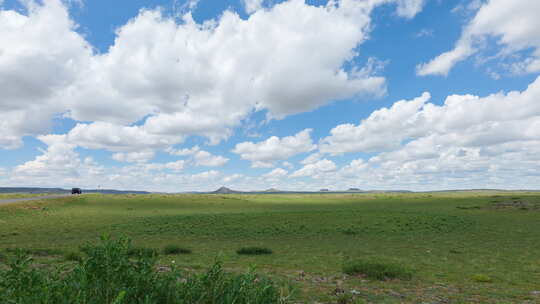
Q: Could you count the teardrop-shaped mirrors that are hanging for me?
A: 0